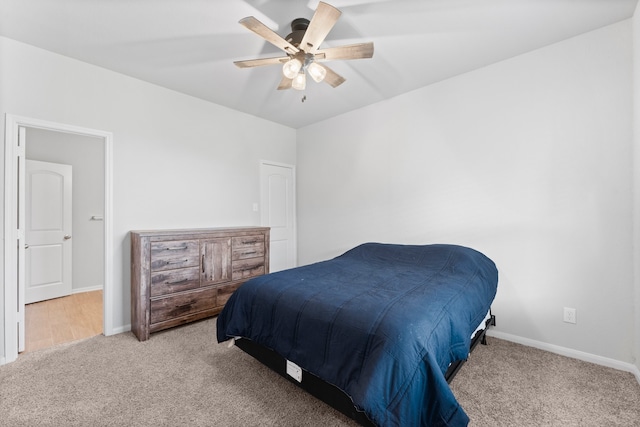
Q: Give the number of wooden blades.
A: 6